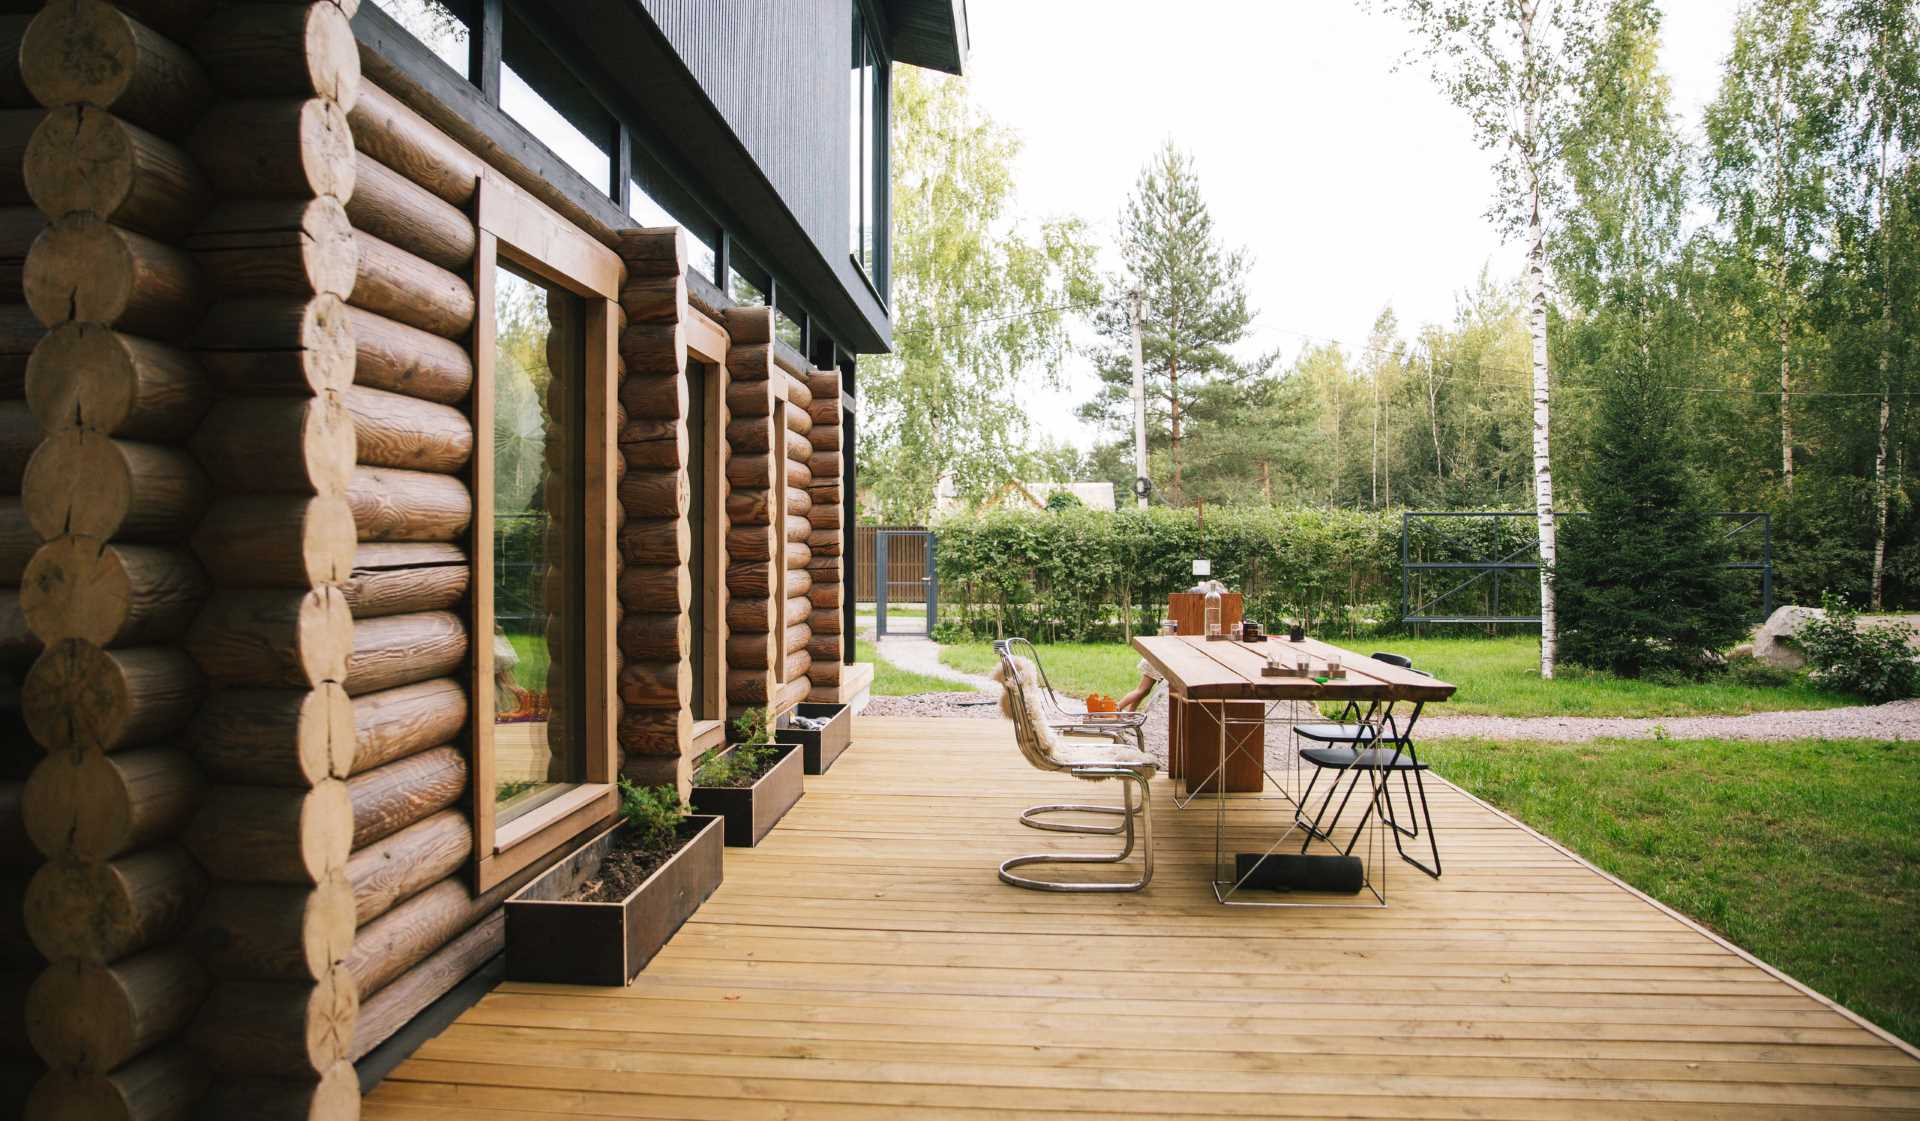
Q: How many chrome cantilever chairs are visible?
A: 2